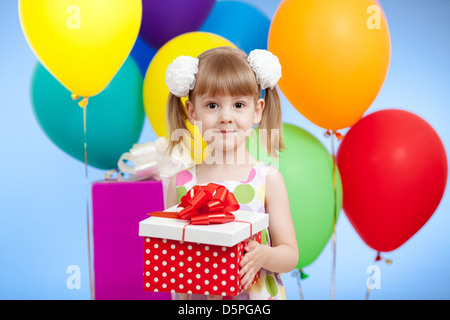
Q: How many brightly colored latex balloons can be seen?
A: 9